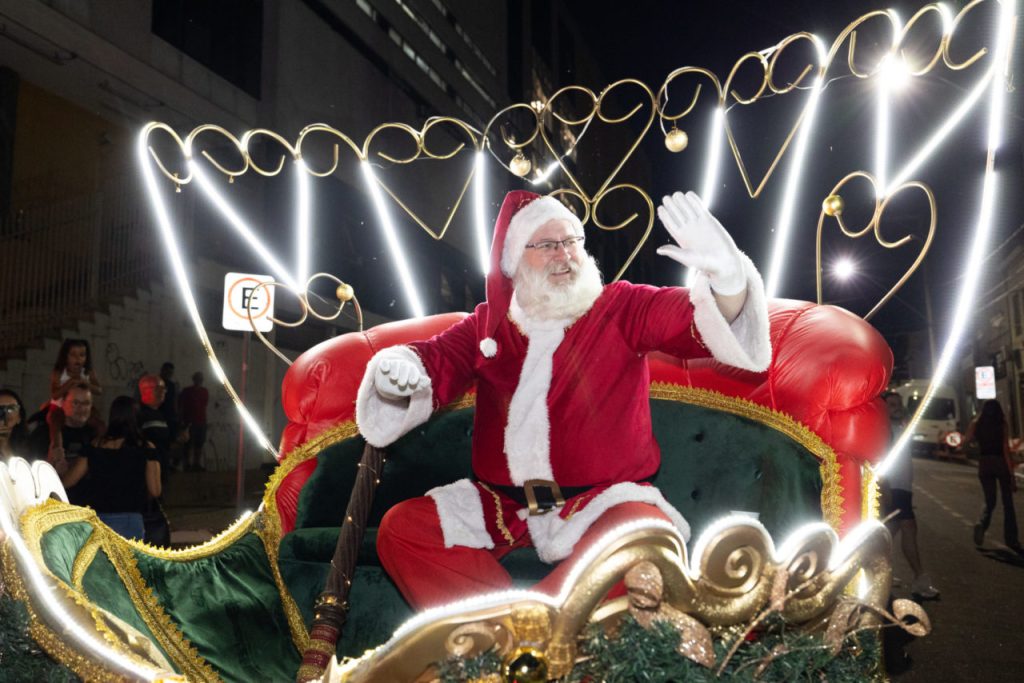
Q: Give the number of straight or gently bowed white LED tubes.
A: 10